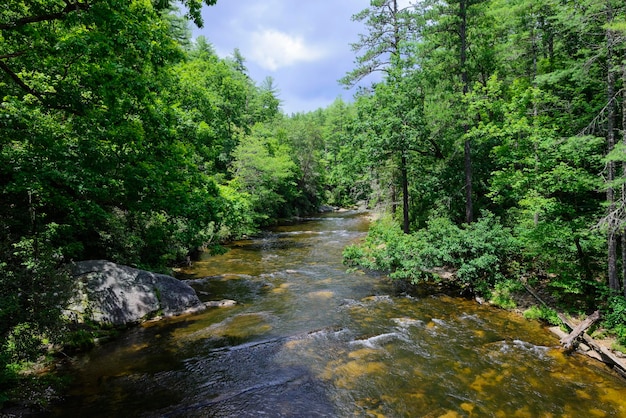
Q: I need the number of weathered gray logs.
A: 2